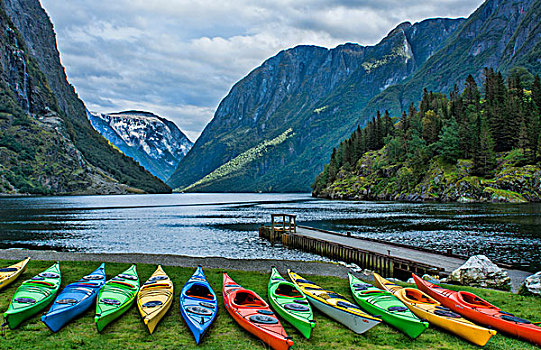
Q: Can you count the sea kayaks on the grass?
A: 12